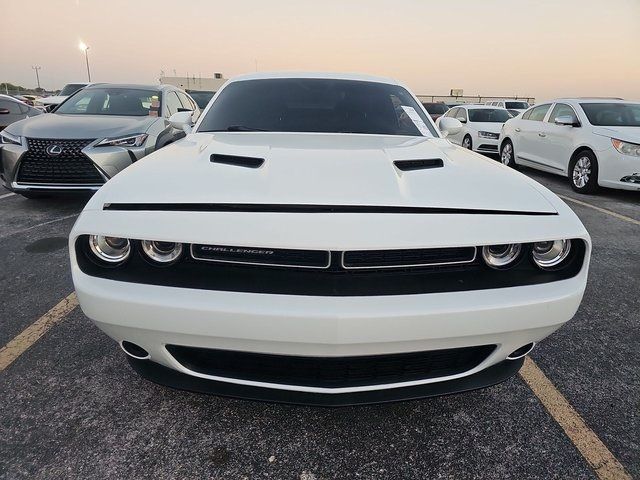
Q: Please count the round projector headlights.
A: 4